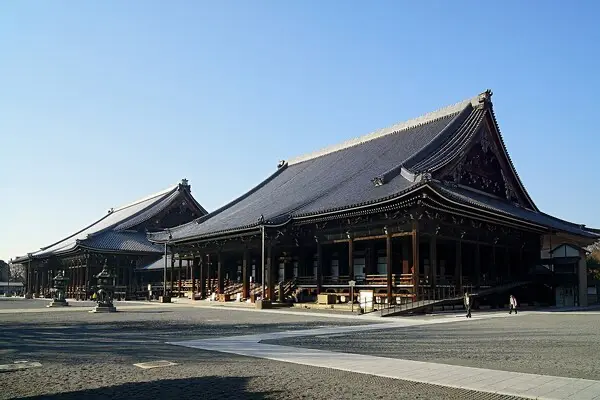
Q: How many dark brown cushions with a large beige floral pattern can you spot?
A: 0